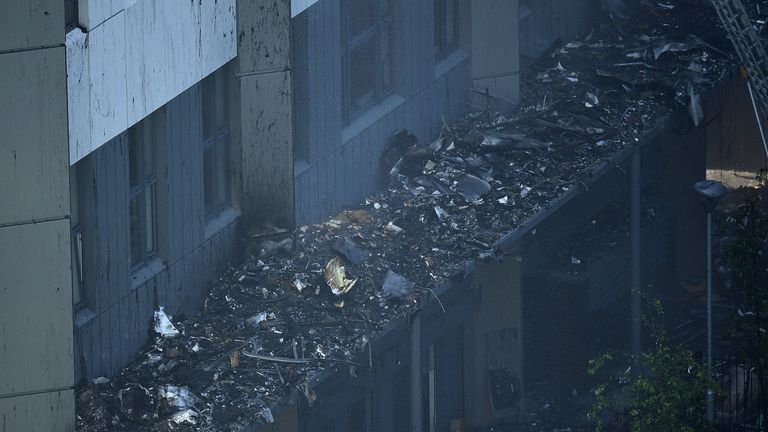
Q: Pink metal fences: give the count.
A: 0